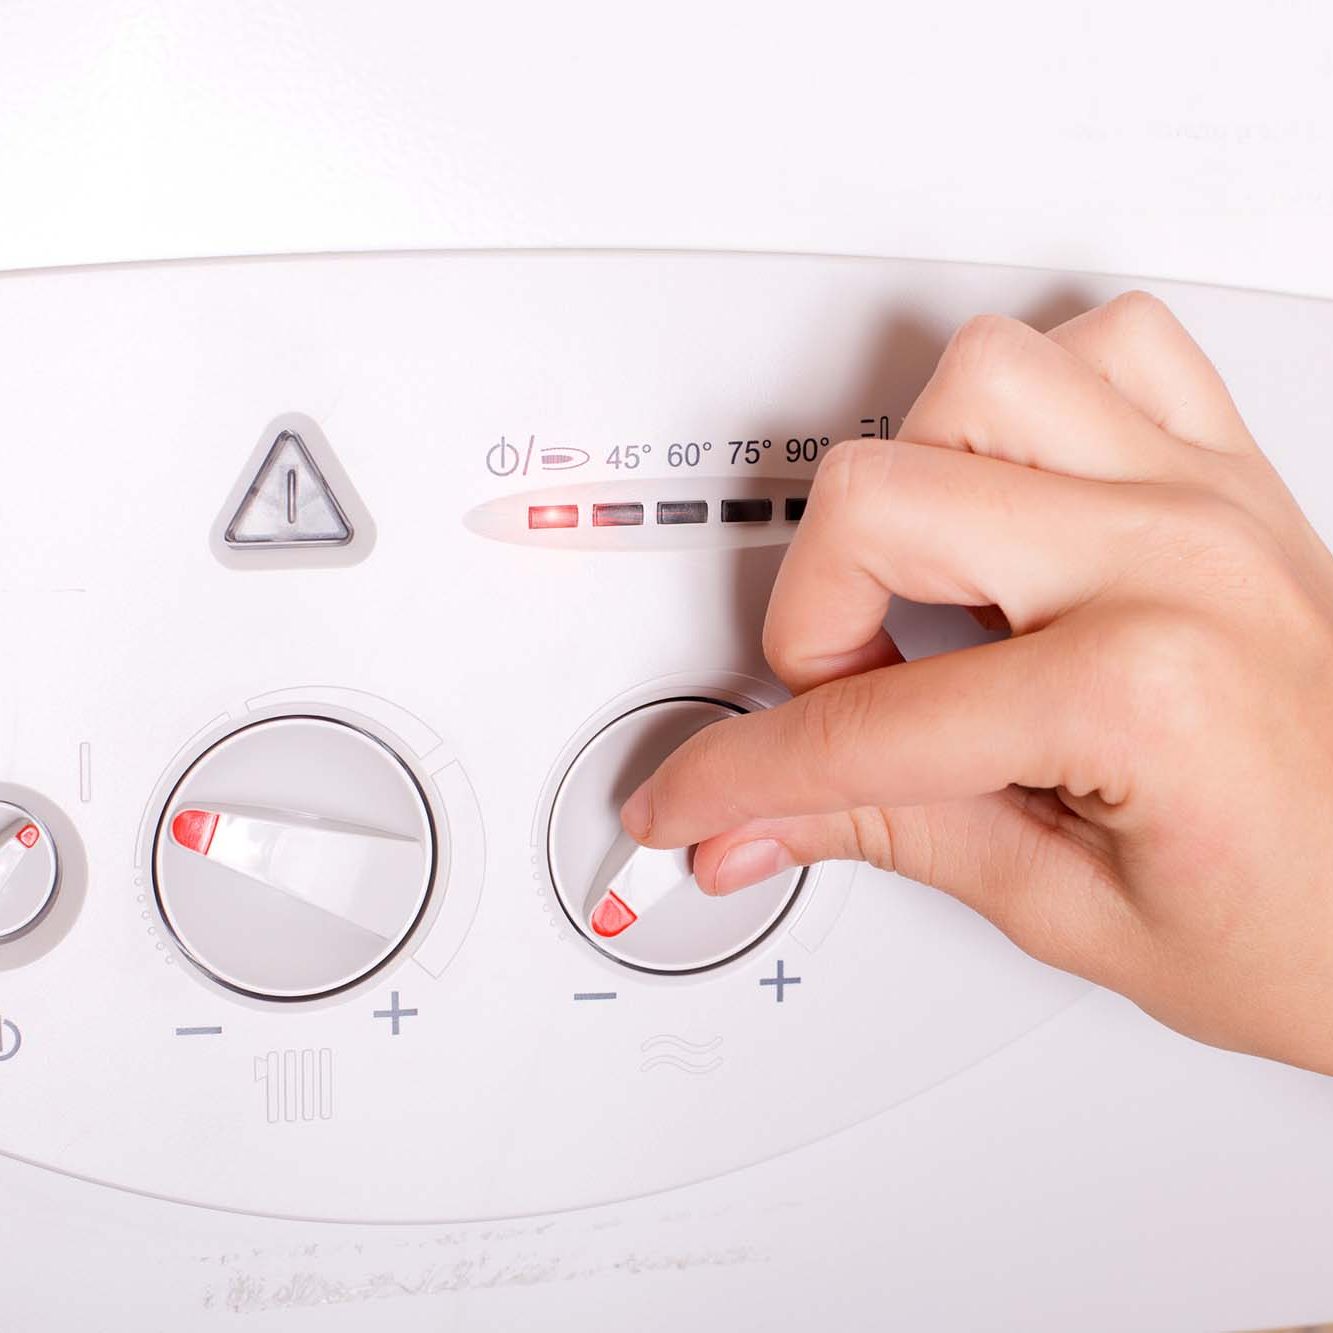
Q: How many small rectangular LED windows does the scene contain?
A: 5